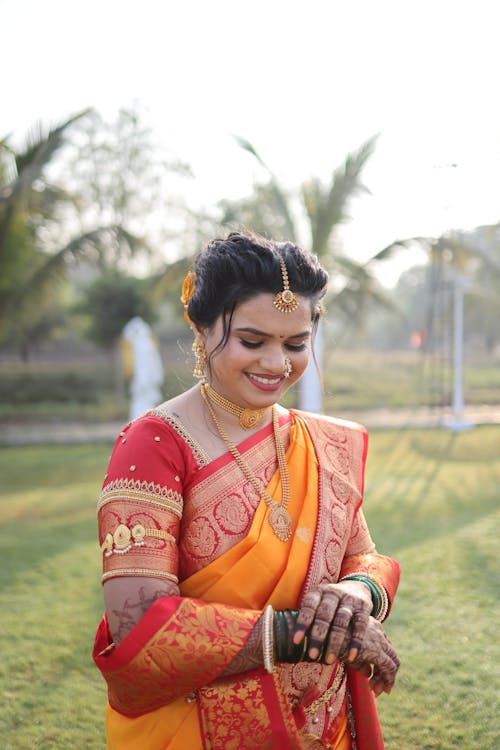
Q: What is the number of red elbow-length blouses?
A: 1